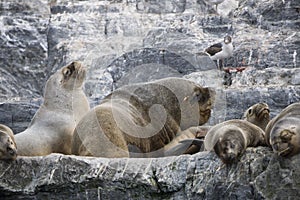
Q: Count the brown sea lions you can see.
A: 6